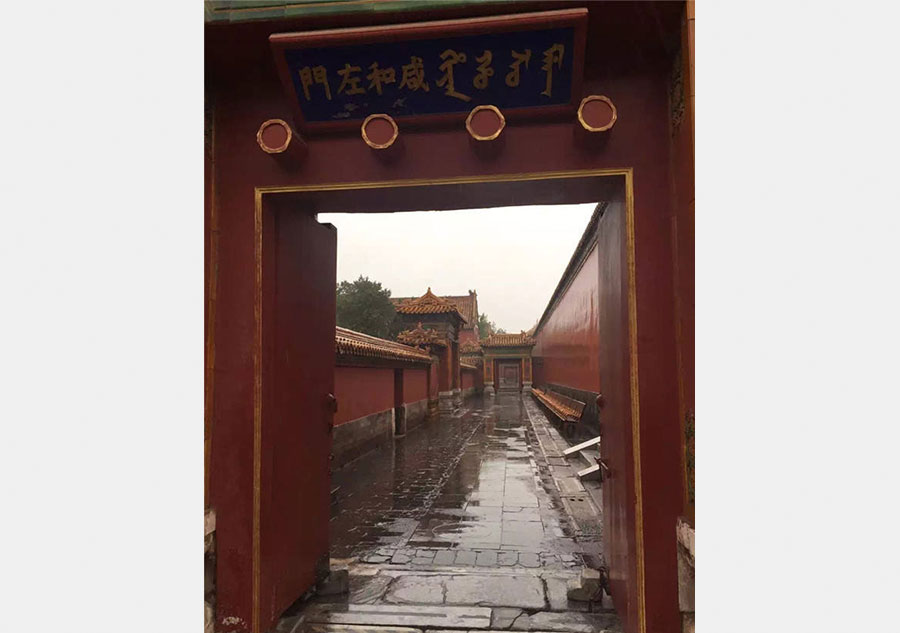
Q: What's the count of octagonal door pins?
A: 4